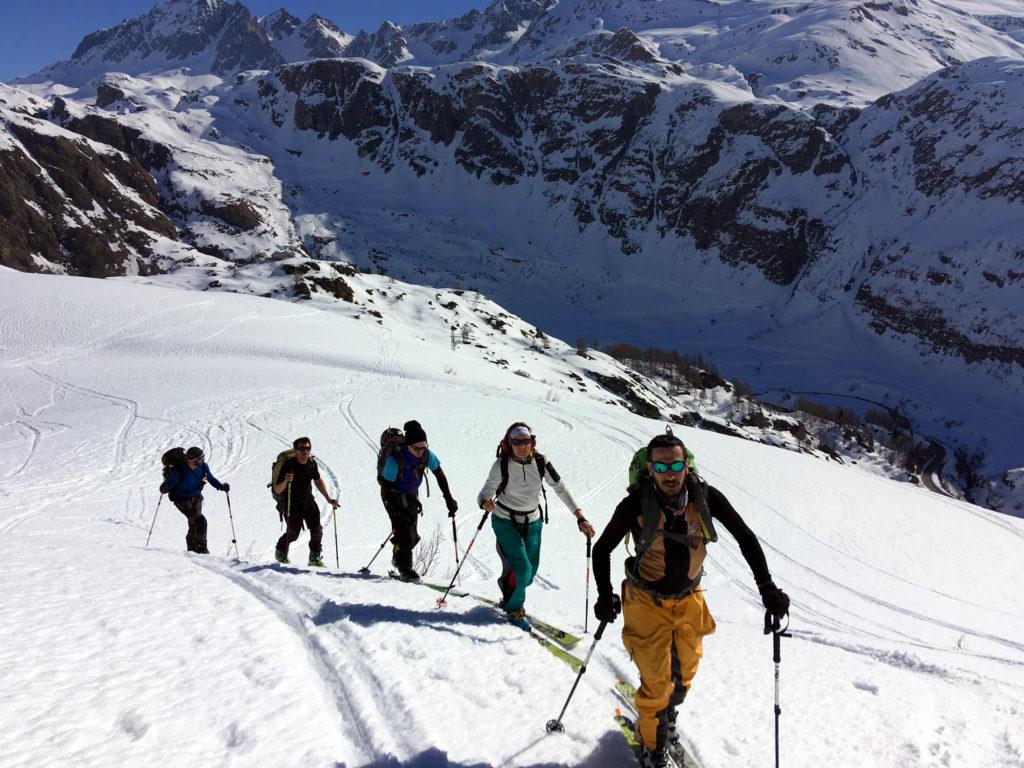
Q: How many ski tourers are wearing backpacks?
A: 5